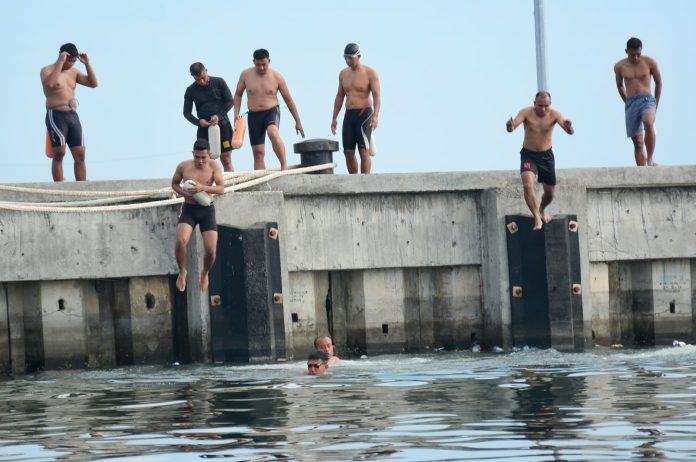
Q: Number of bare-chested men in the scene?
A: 6